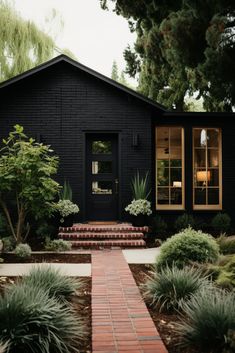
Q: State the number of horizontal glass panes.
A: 3